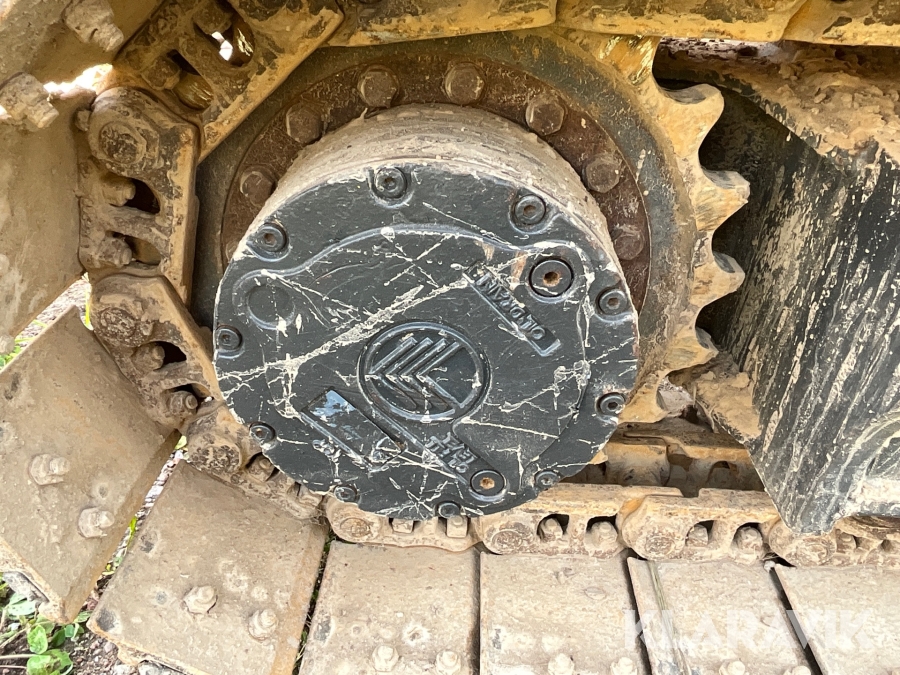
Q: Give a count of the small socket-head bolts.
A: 10